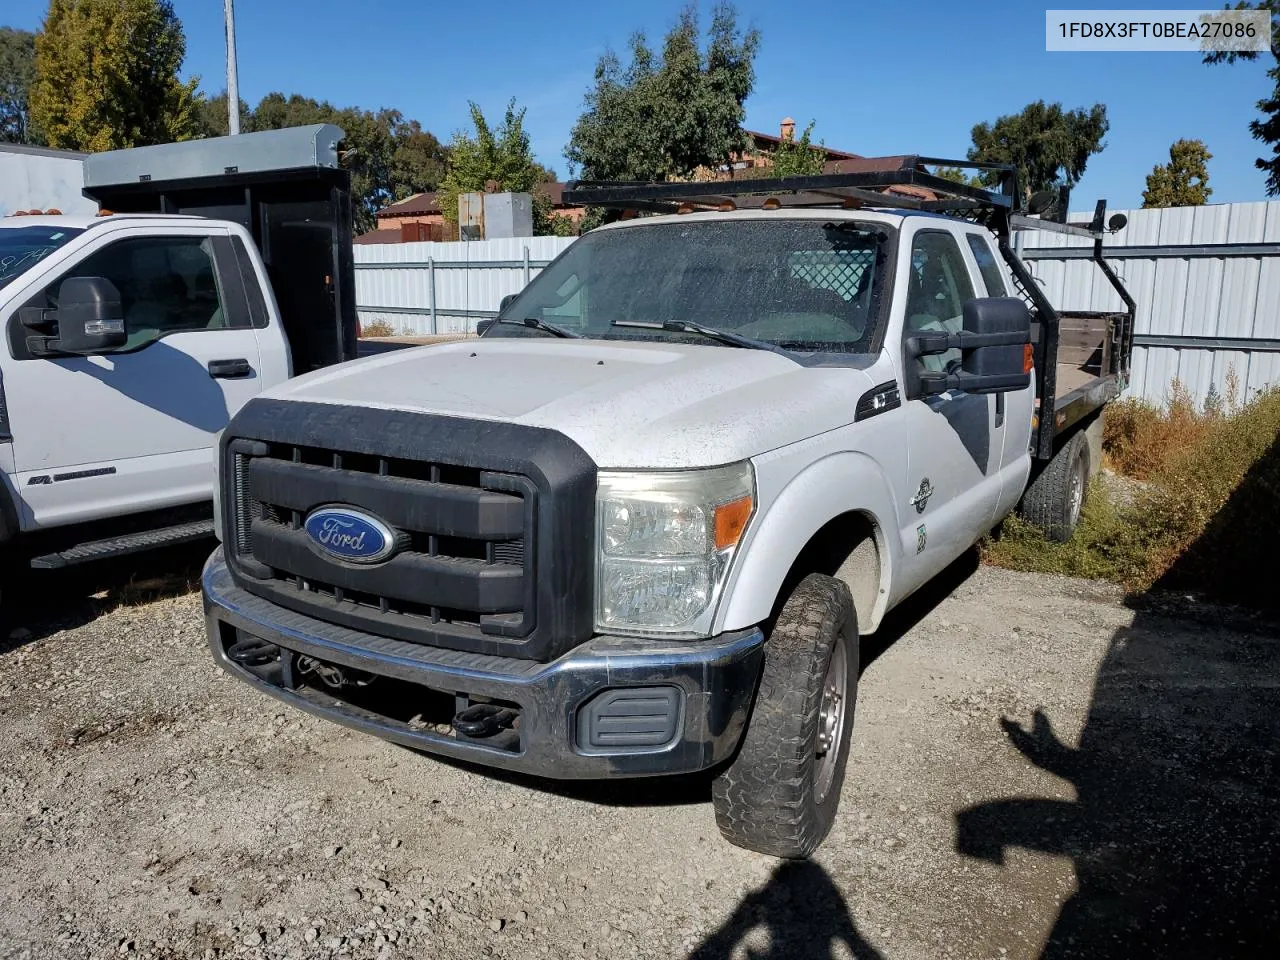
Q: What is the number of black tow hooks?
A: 2